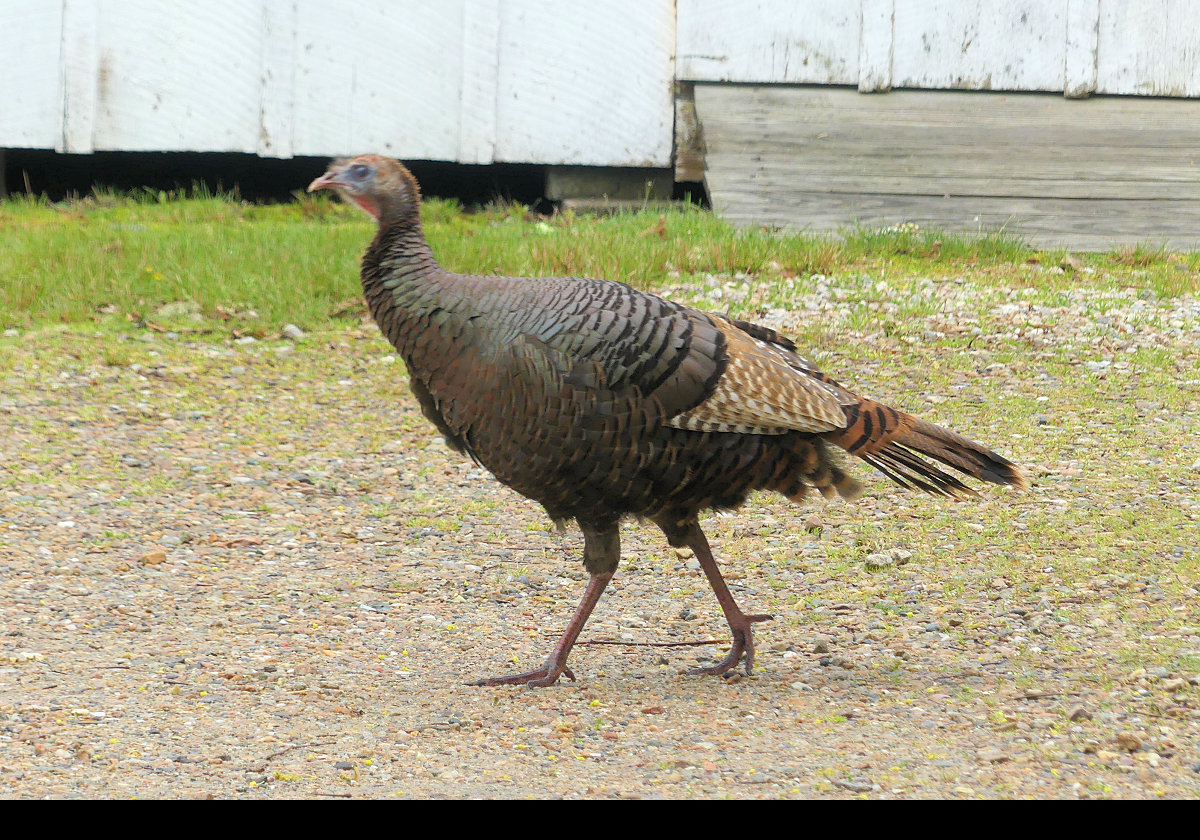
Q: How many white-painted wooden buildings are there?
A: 1